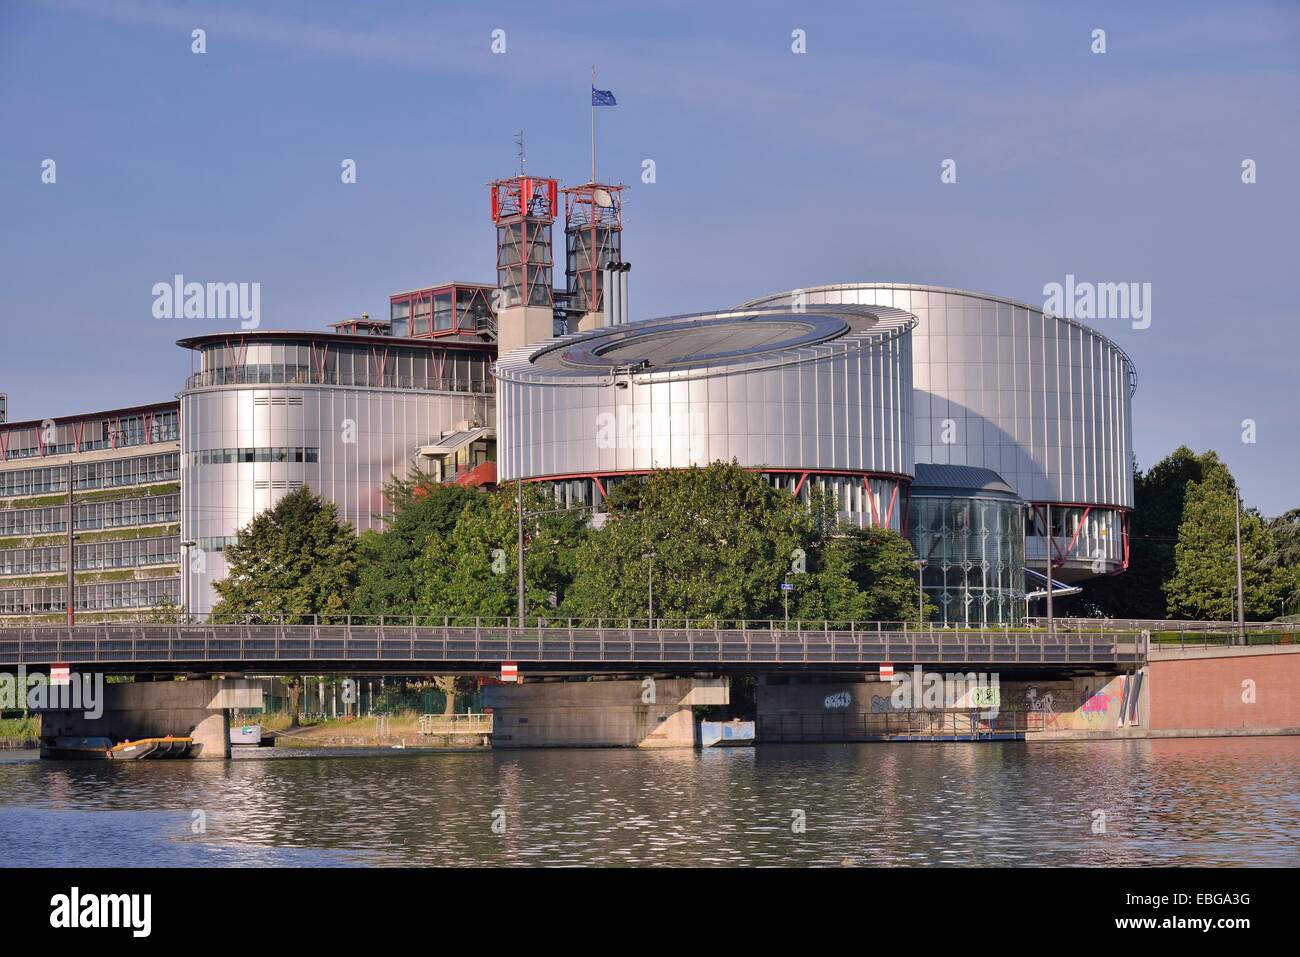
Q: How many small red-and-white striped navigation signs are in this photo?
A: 3